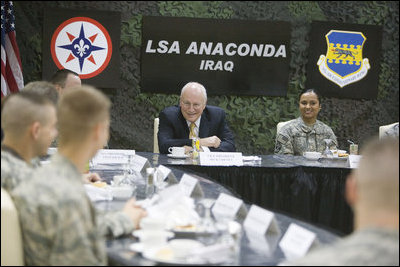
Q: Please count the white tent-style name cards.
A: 9